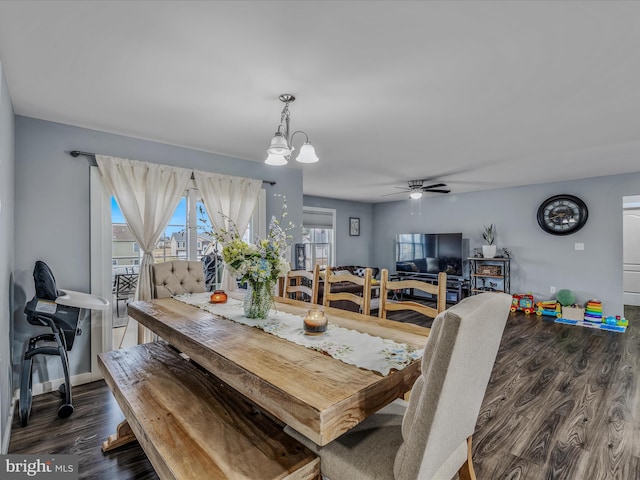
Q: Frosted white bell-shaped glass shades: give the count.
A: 3